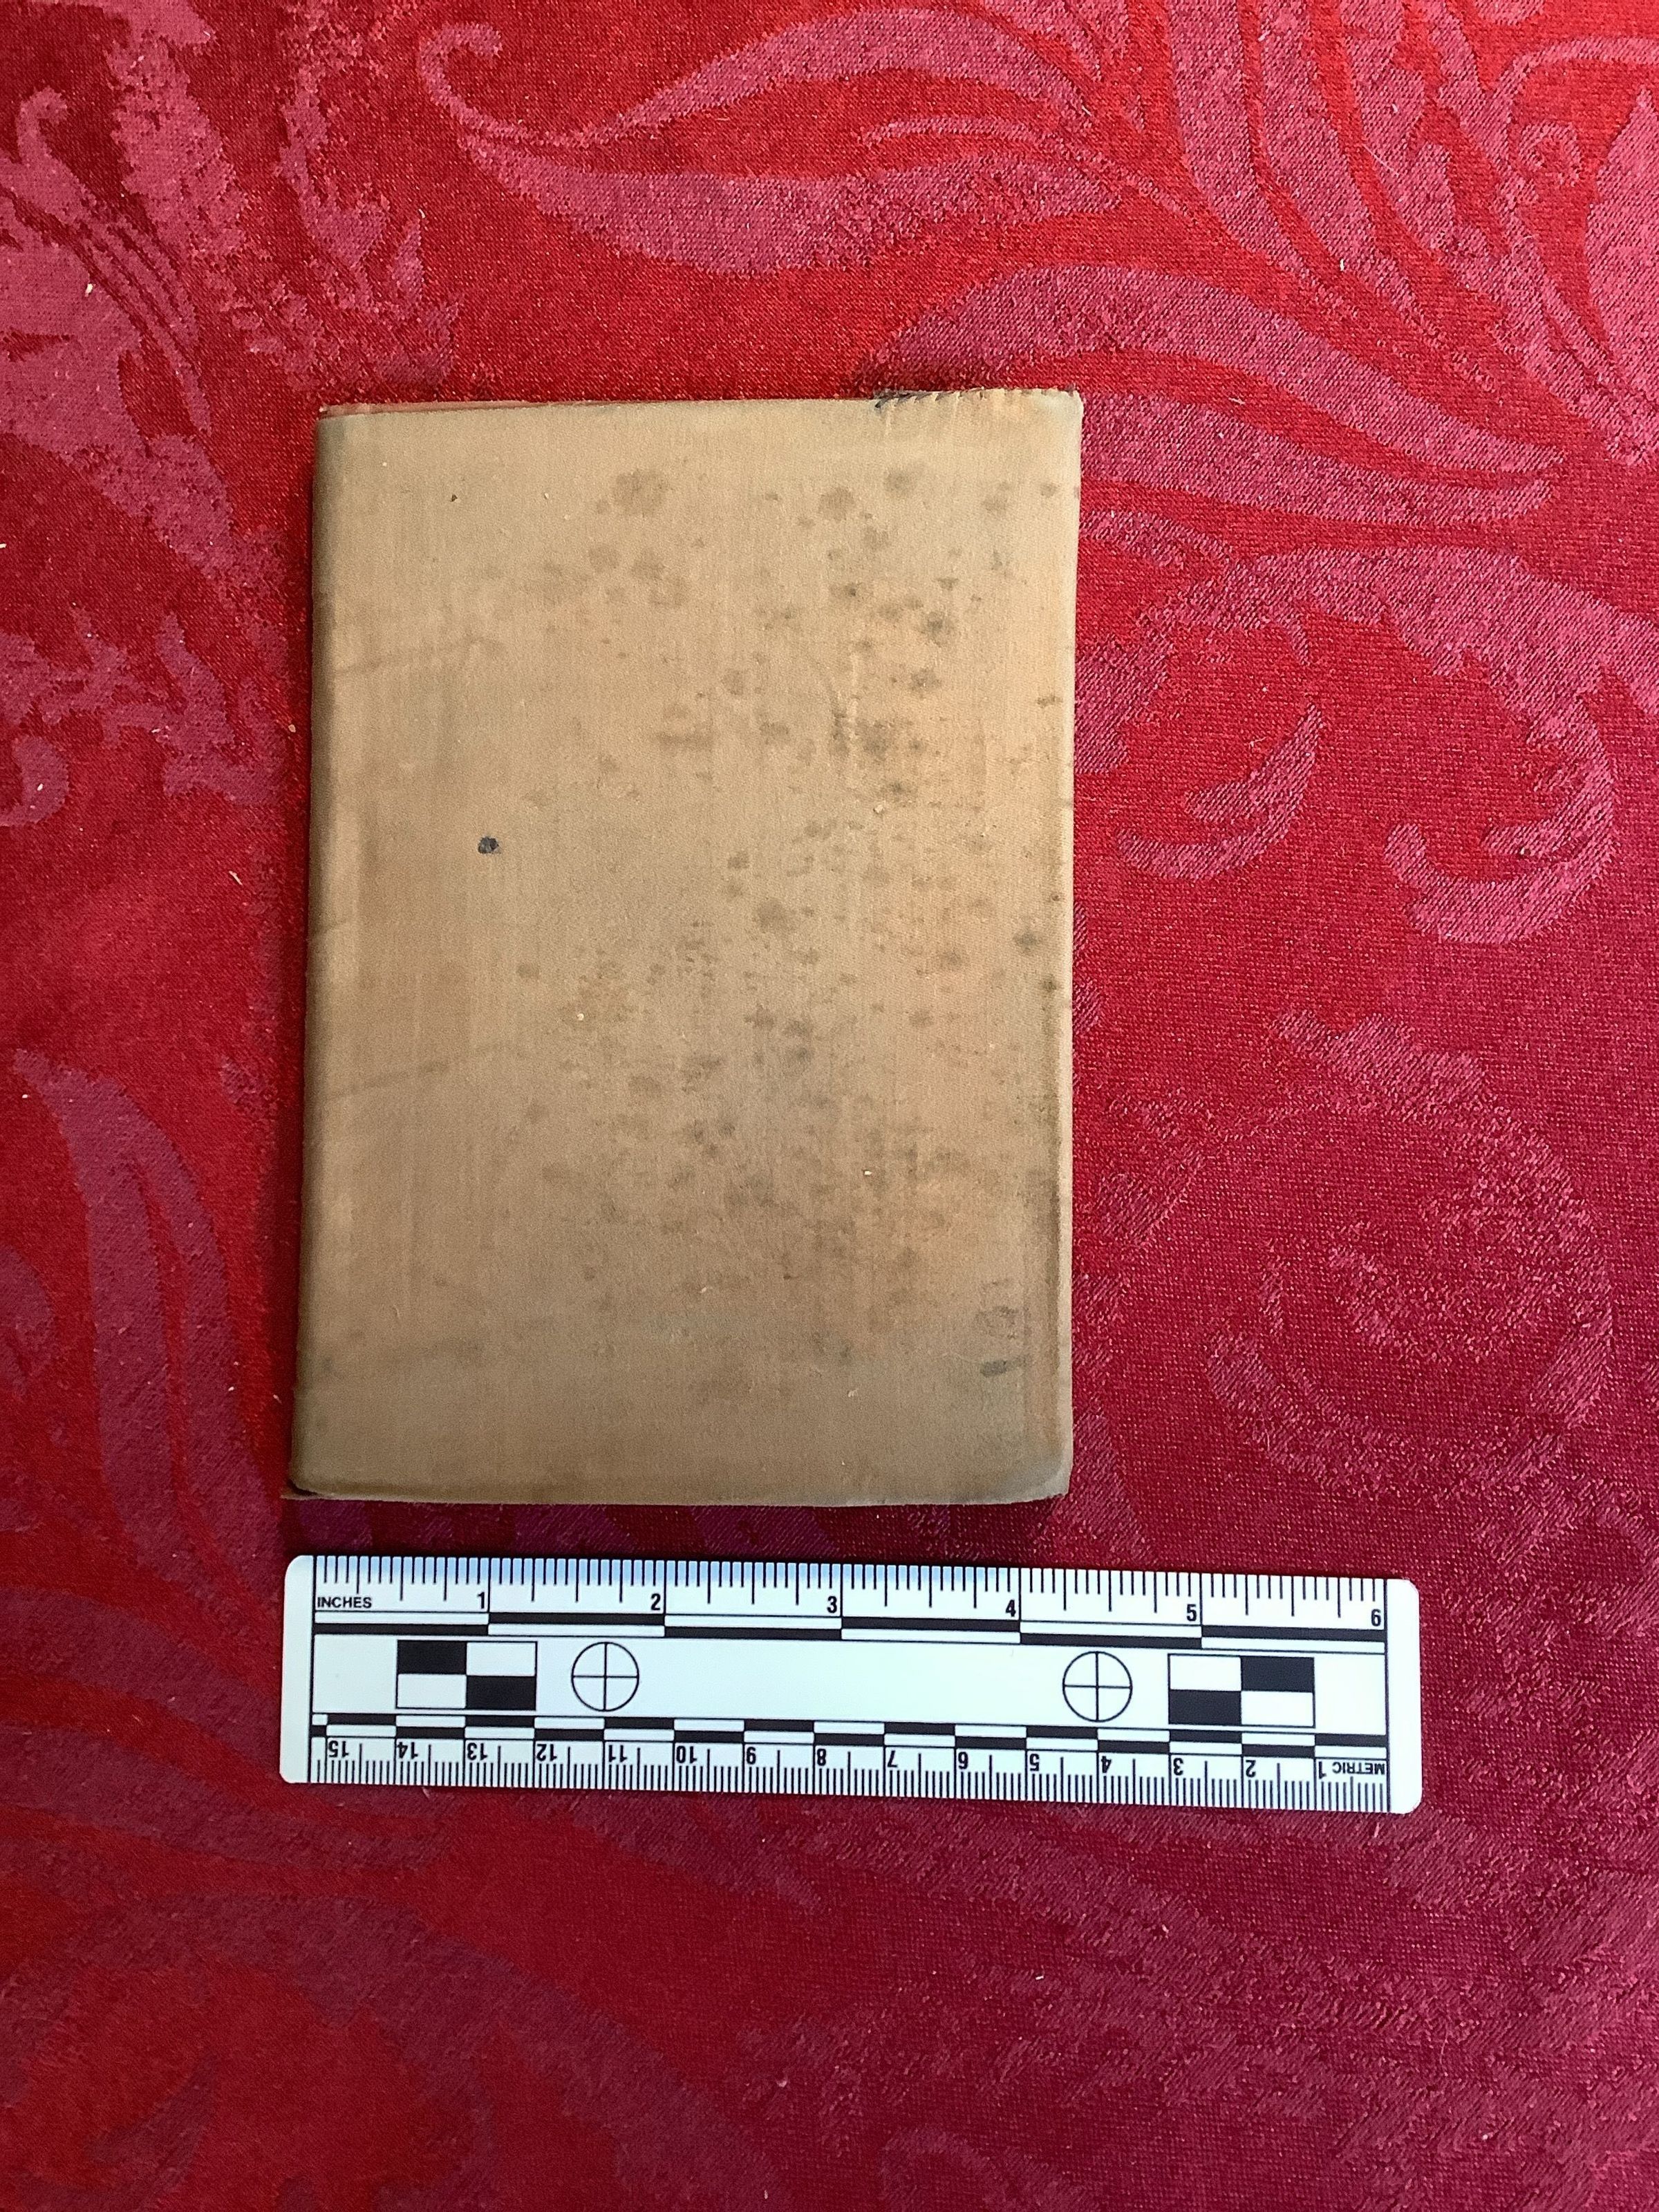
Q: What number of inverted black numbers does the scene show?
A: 15